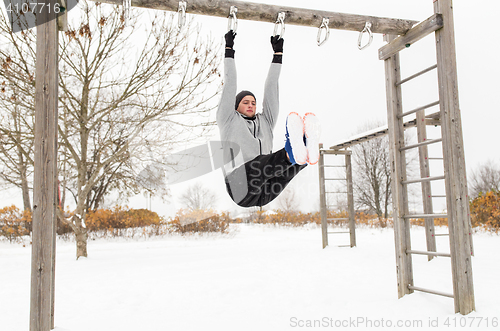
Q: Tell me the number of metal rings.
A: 6